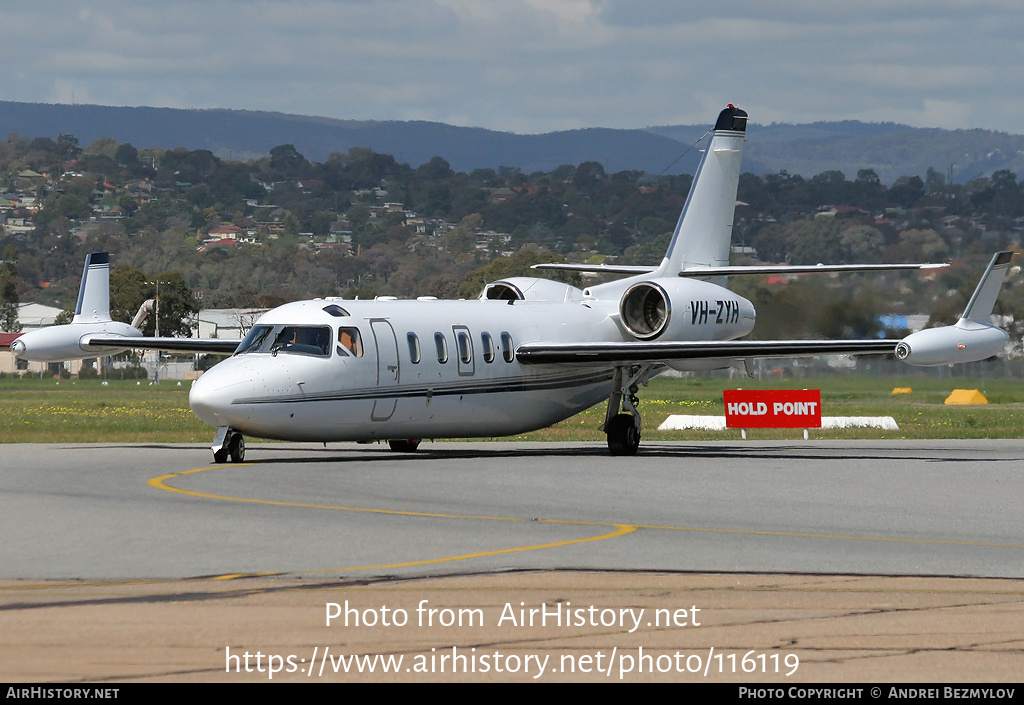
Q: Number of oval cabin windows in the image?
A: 5